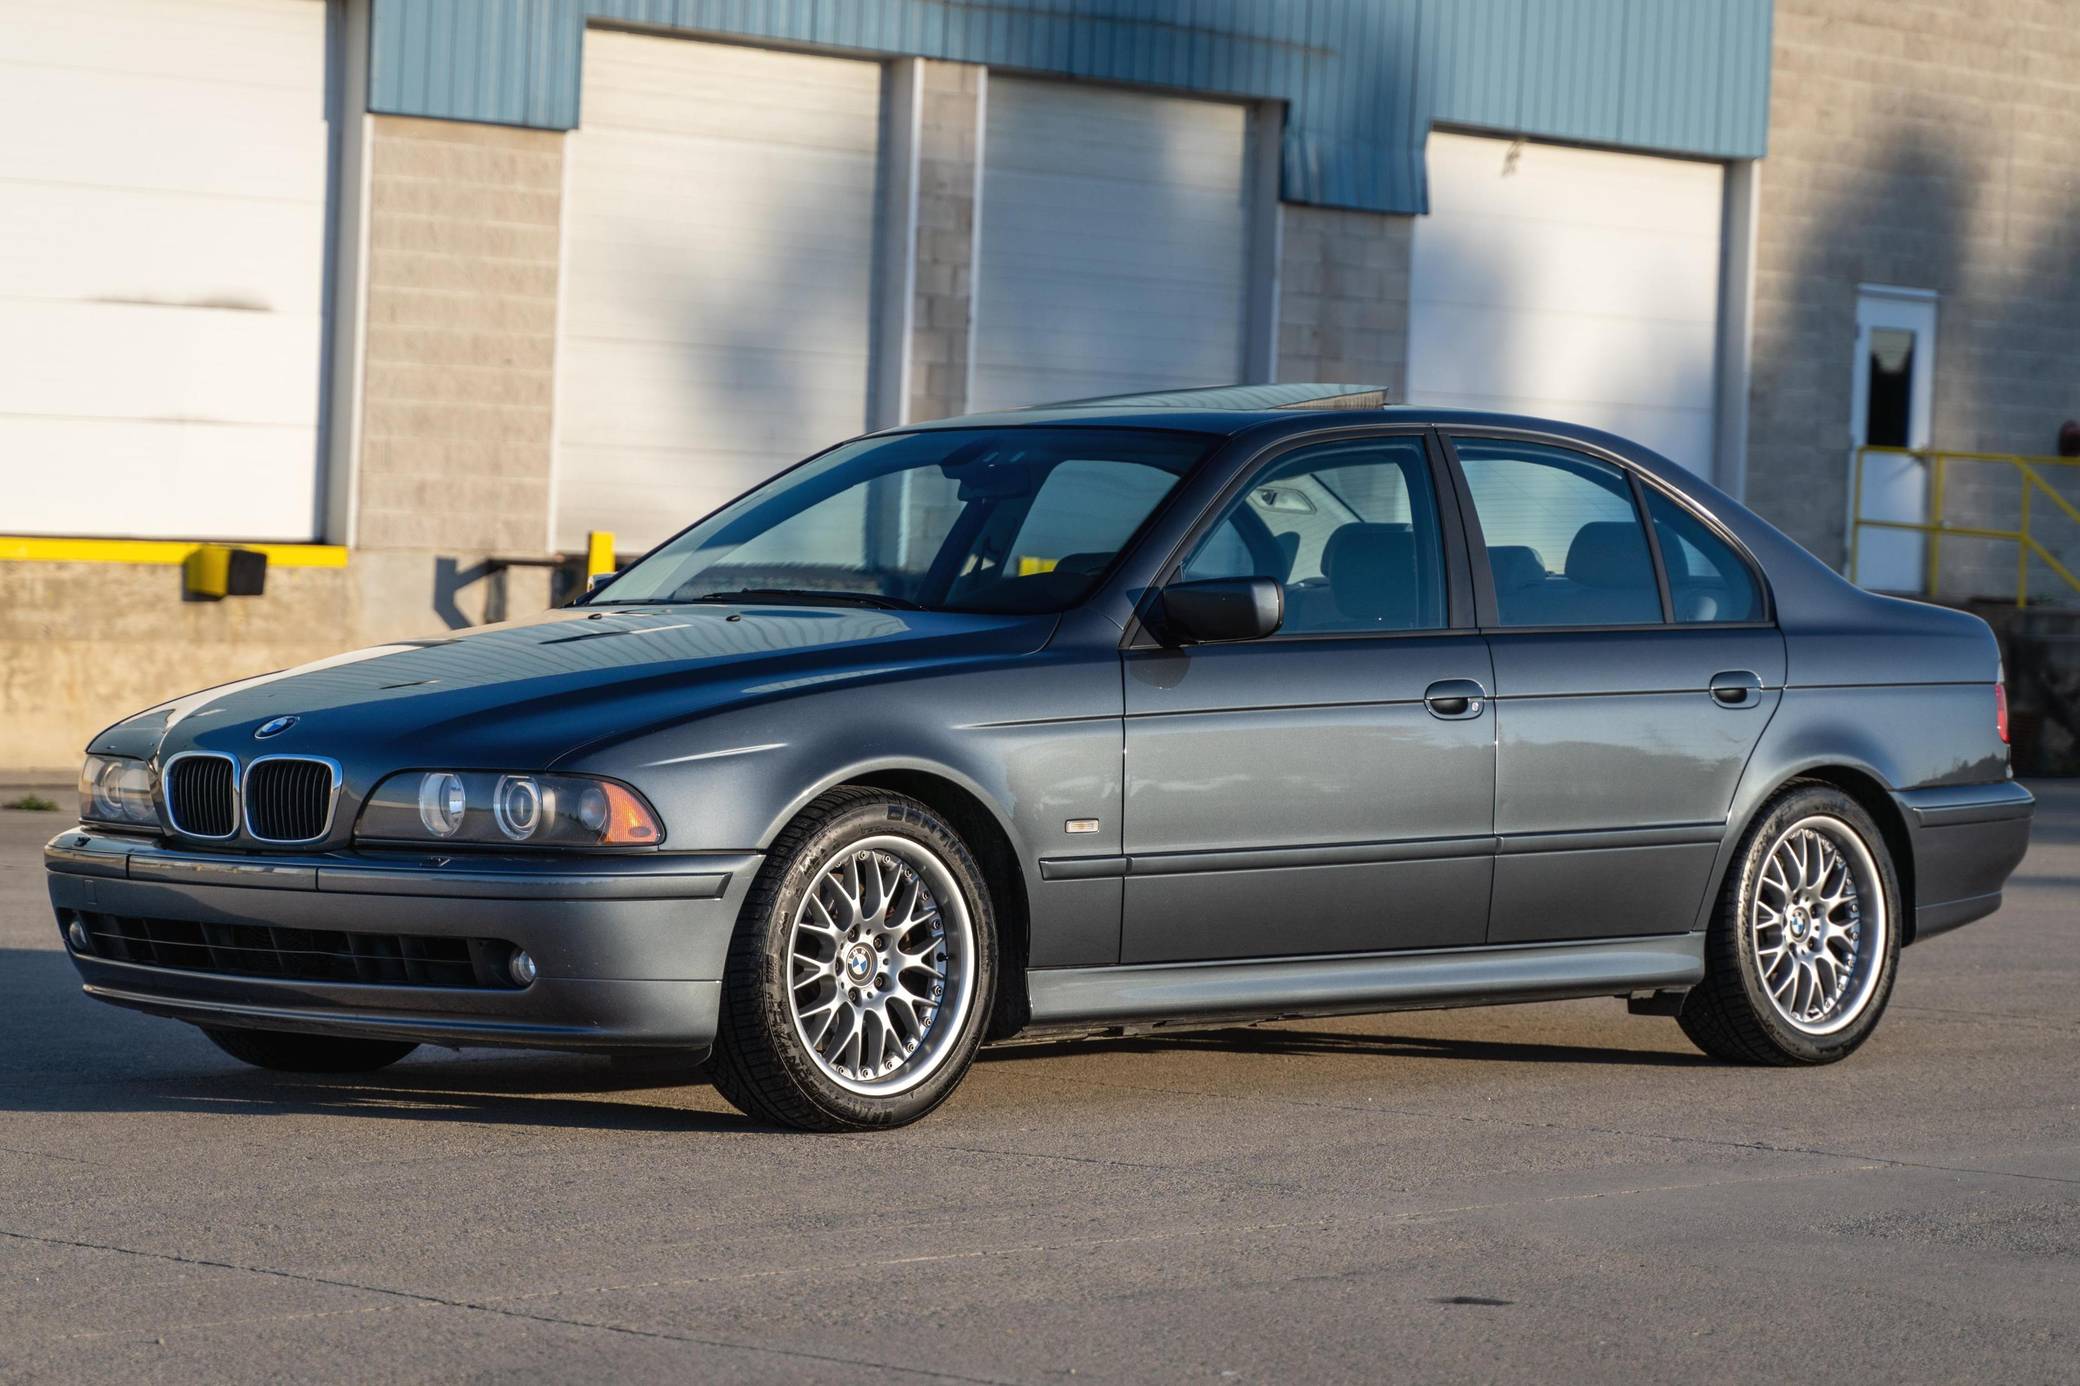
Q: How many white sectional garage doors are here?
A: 4